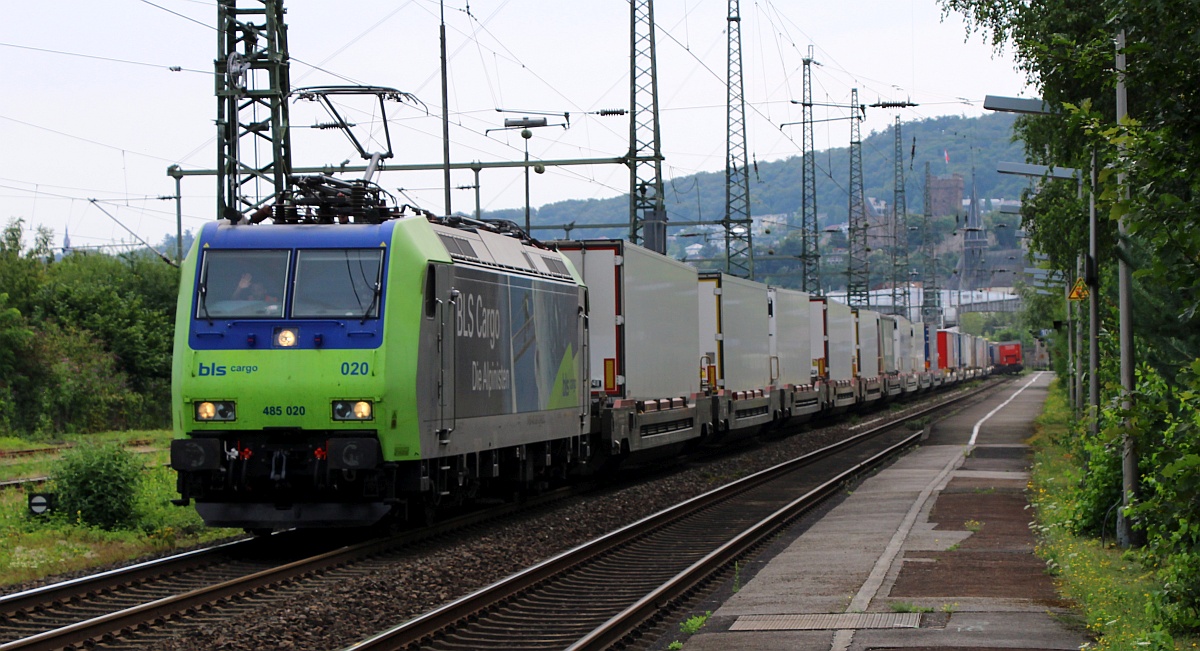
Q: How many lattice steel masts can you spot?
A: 7